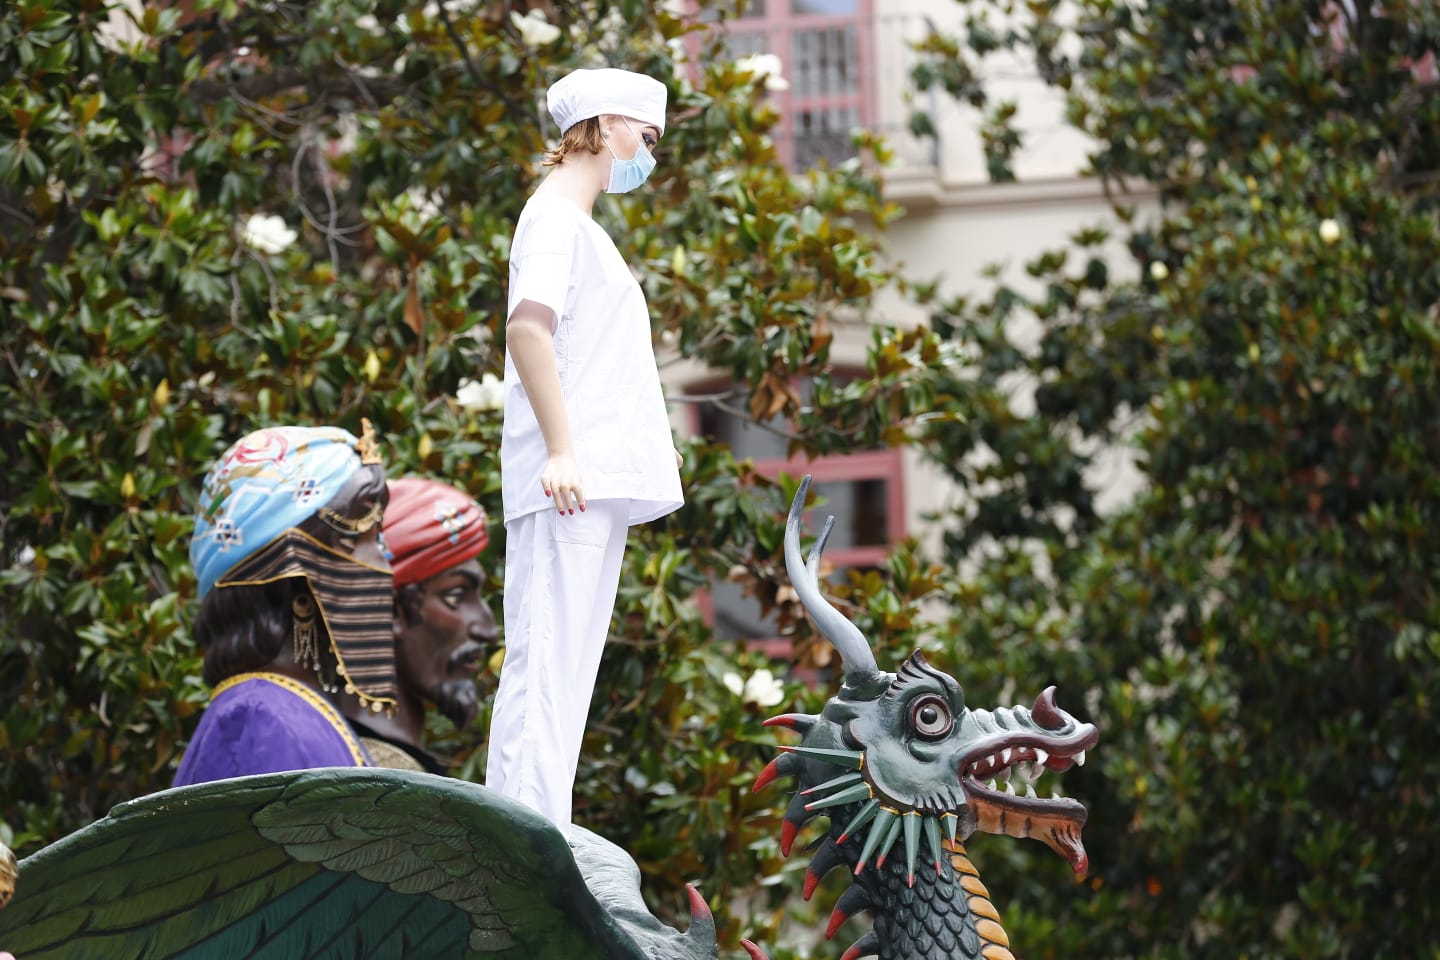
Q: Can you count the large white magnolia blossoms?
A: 5